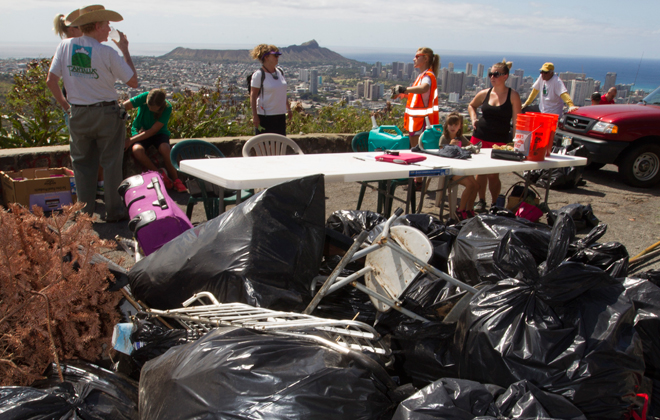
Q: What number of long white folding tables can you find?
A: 2